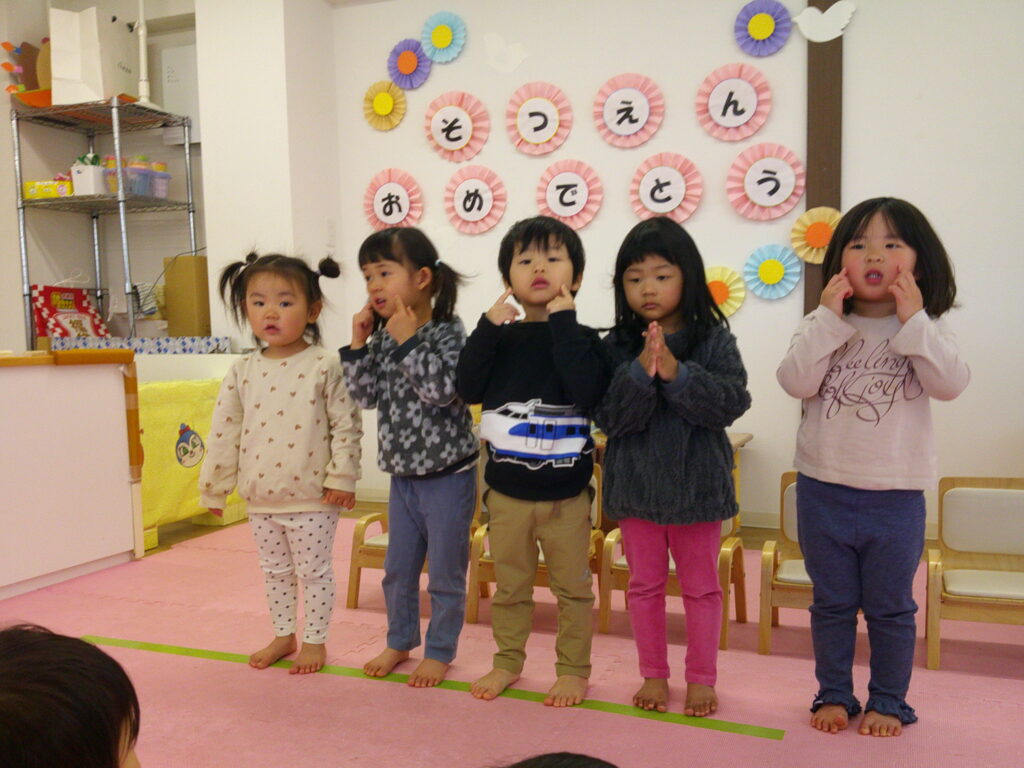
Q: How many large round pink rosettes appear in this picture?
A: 9